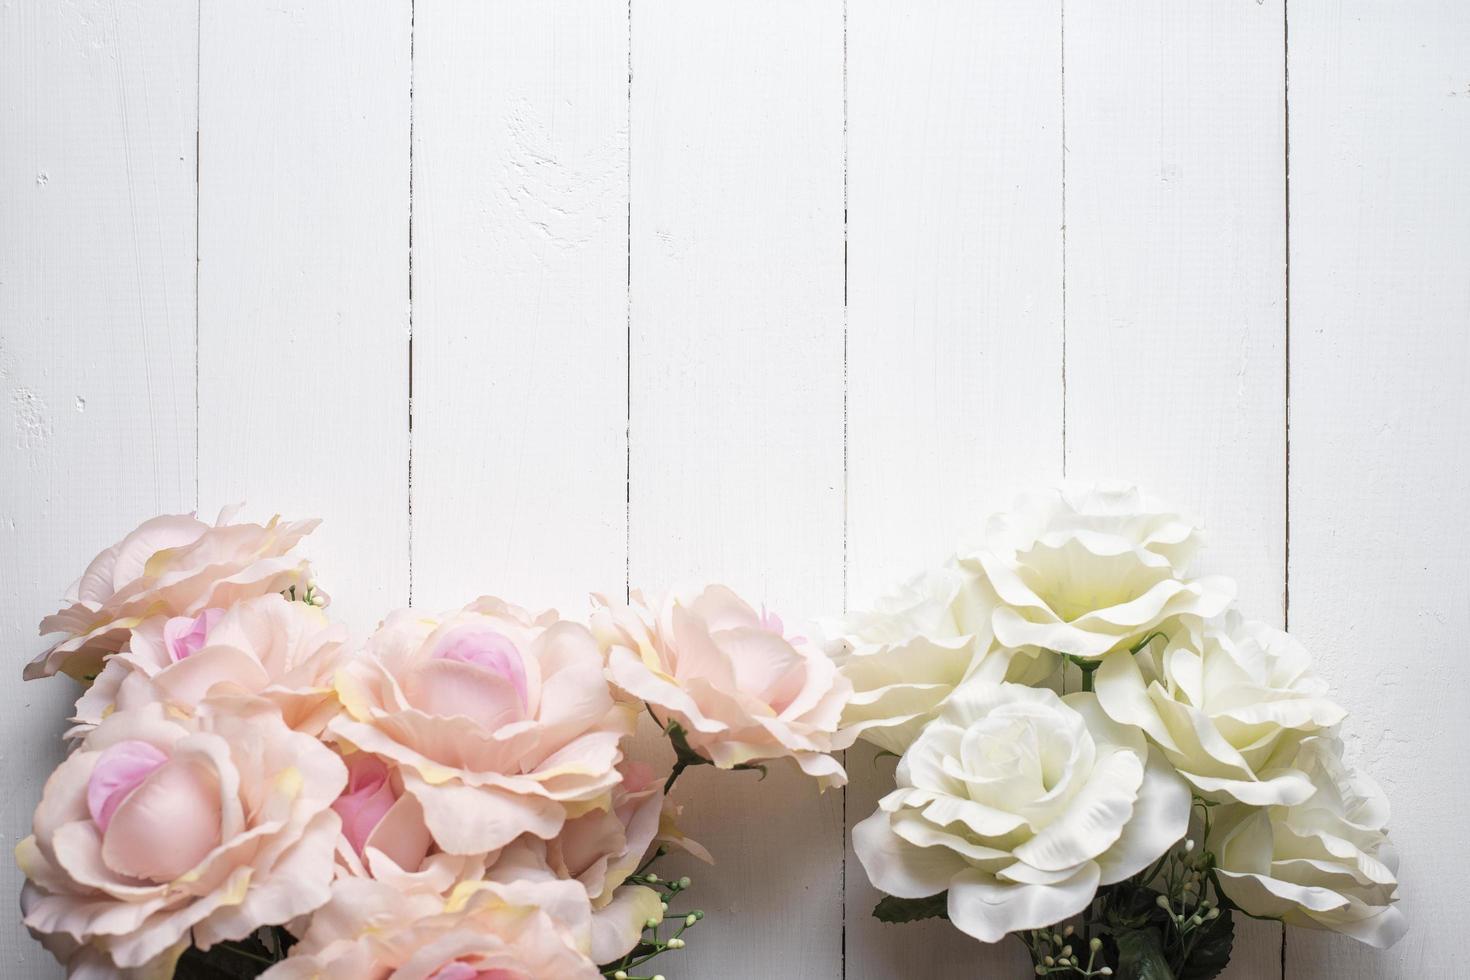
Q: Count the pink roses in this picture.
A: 8